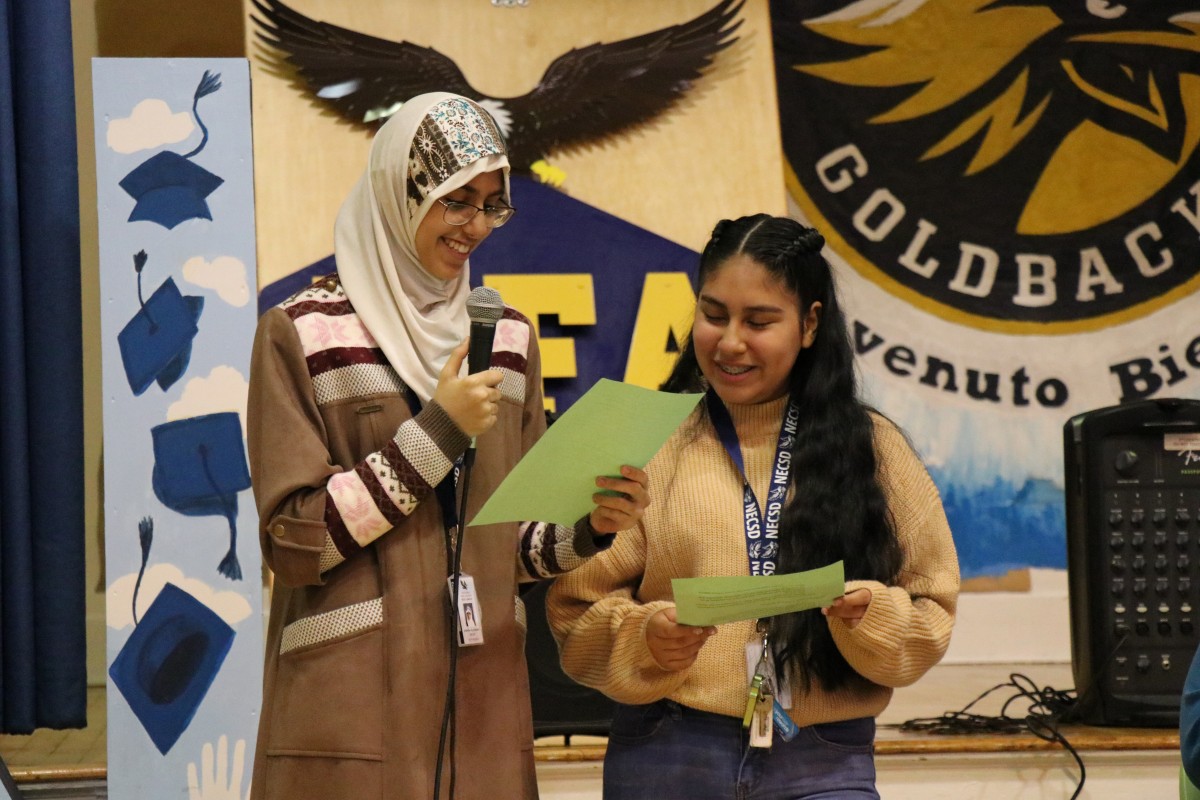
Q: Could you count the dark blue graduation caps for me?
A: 4